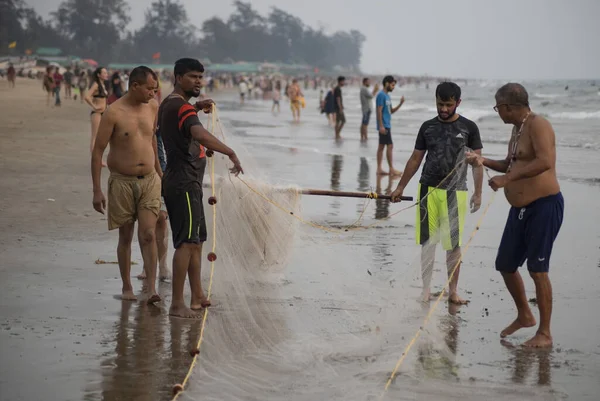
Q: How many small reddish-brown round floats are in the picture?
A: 6